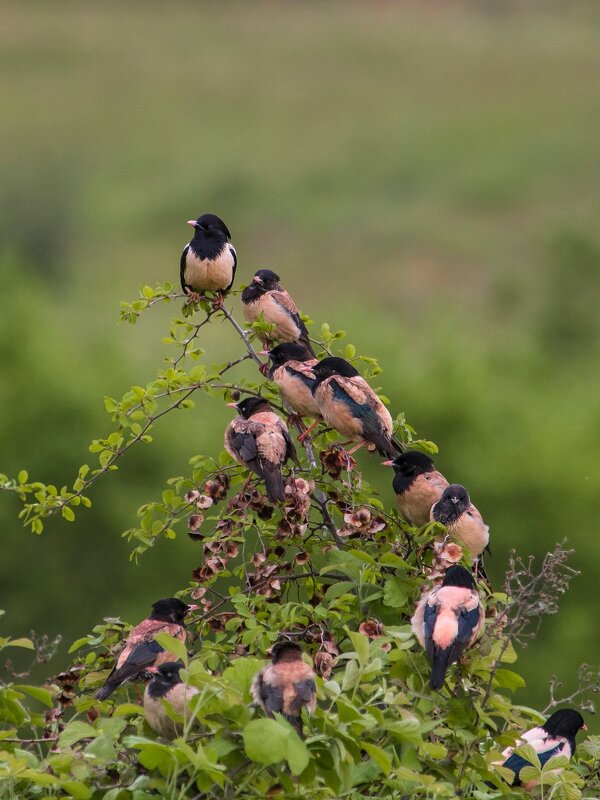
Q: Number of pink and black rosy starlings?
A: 12